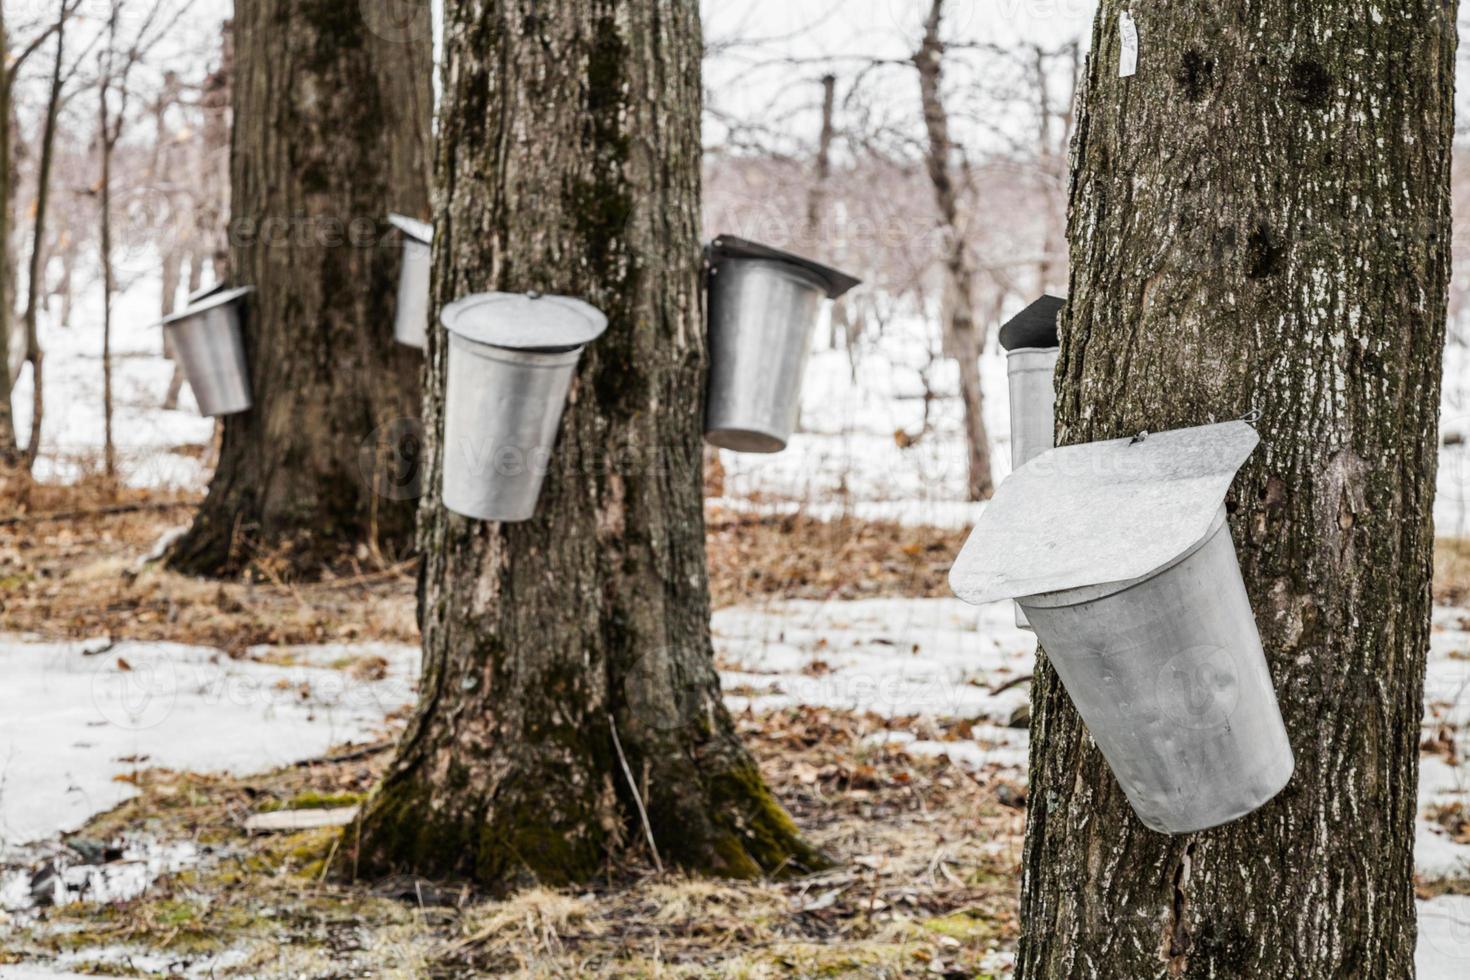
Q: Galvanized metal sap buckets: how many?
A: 6